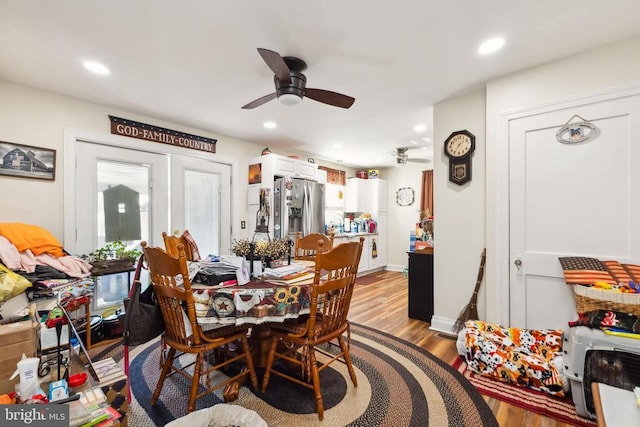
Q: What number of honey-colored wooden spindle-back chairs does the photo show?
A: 4